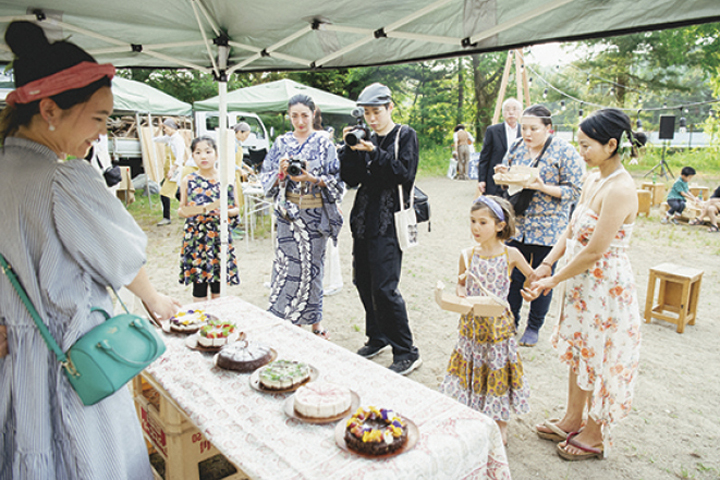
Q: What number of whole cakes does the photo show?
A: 6